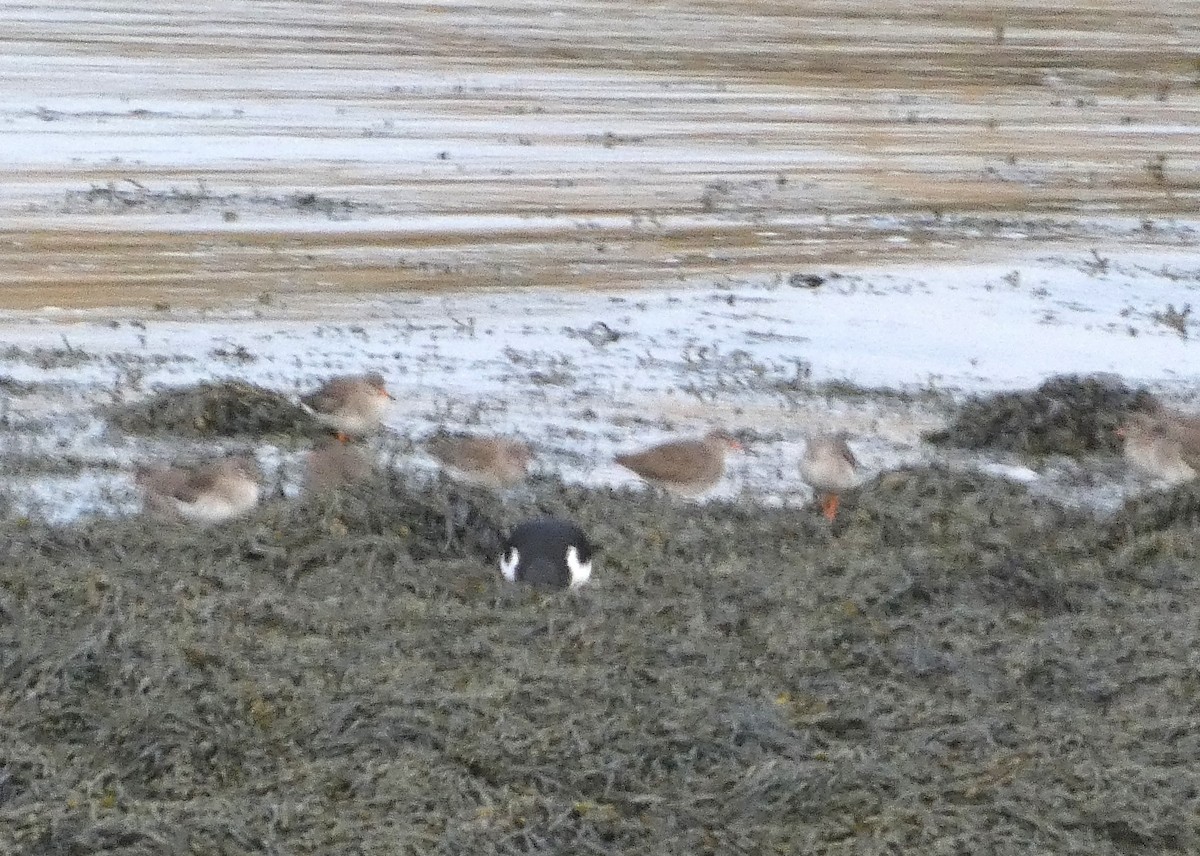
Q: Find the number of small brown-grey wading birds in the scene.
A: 7